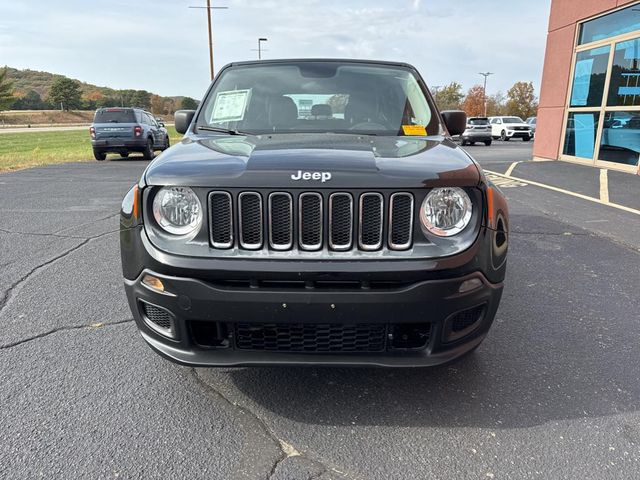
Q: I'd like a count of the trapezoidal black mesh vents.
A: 2